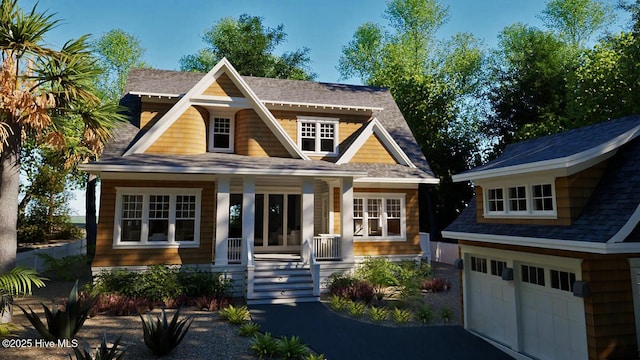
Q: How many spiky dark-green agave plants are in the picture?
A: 3